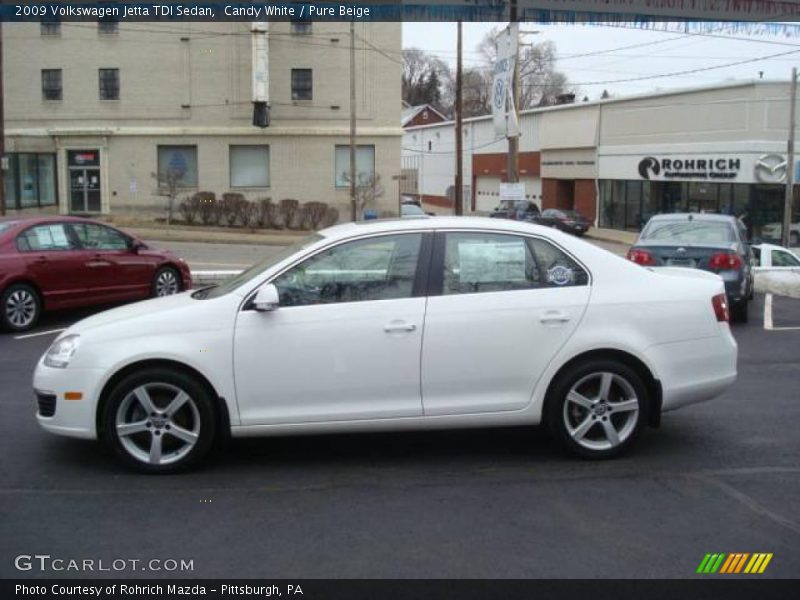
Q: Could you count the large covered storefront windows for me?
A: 3